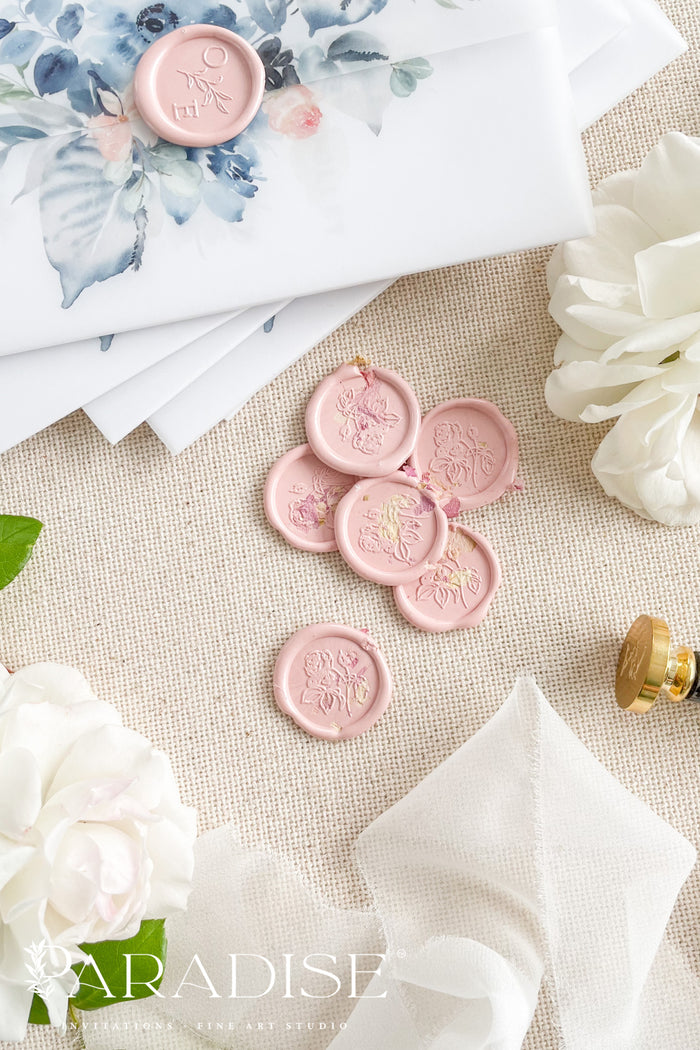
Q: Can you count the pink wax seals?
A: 7